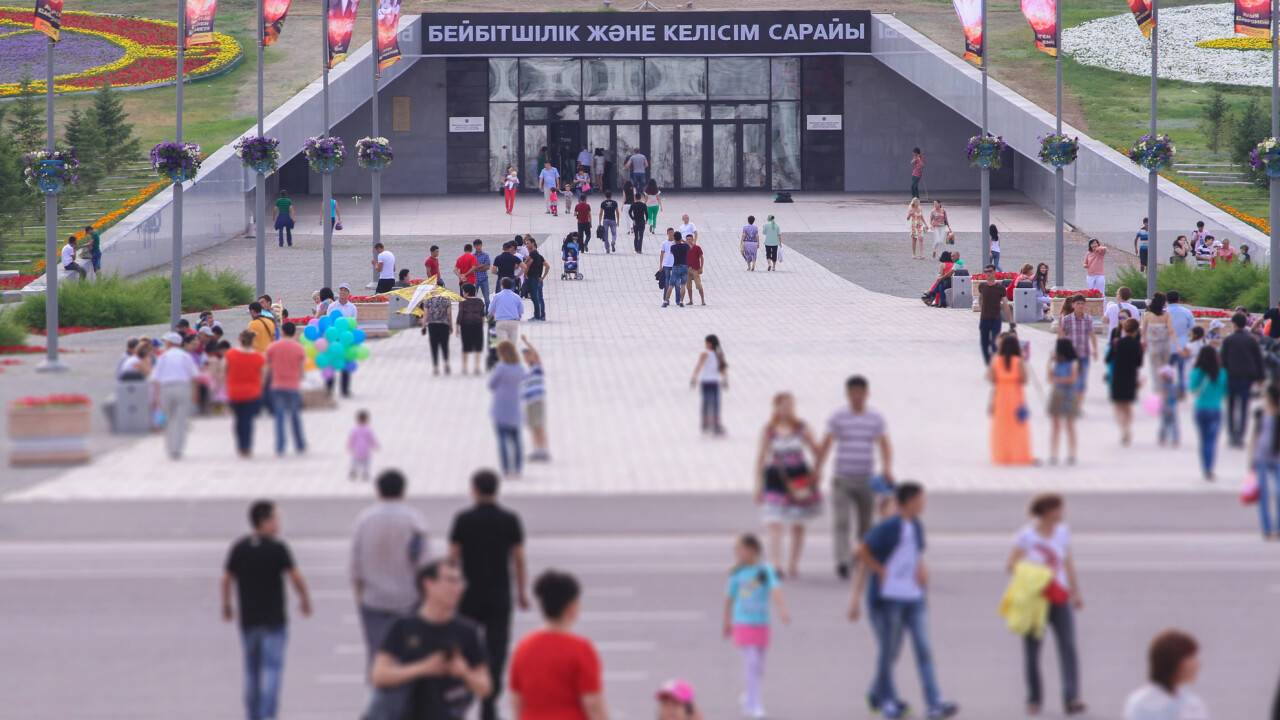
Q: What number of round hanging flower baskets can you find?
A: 9